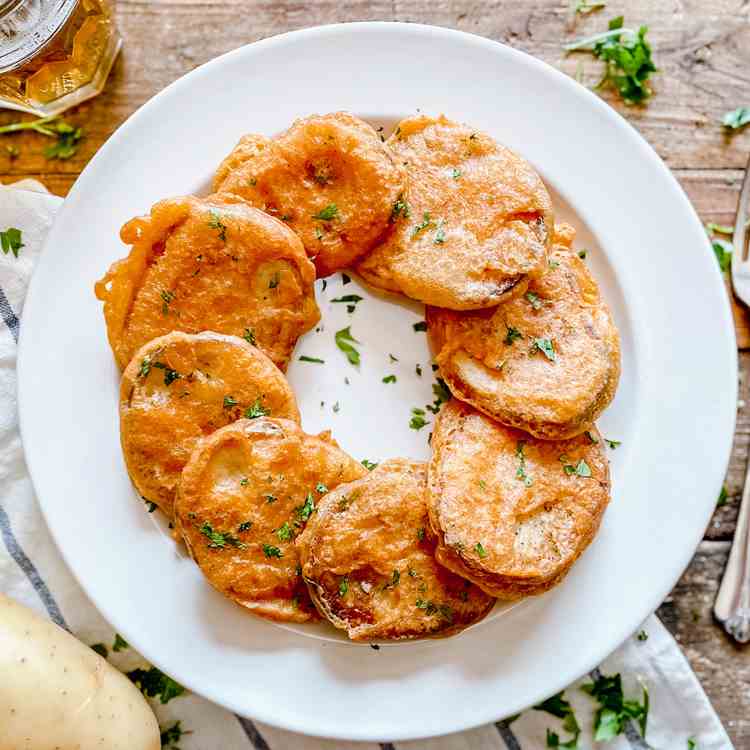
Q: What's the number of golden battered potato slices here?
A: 8